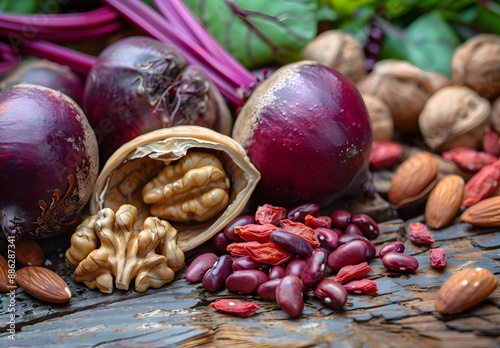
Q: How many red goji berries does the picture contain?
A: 15